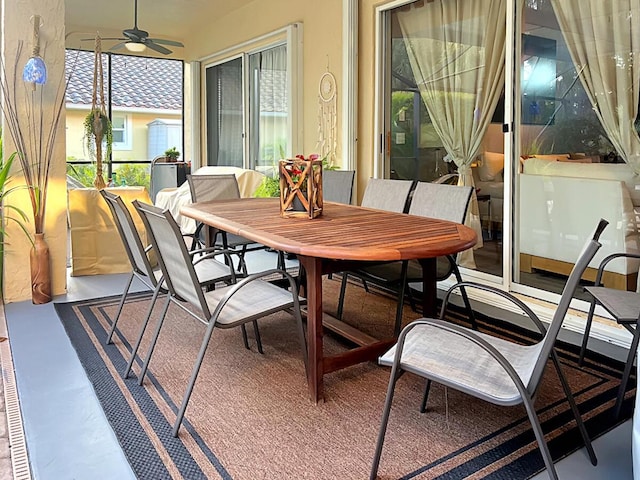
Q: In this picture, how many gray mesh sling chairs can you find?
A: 8